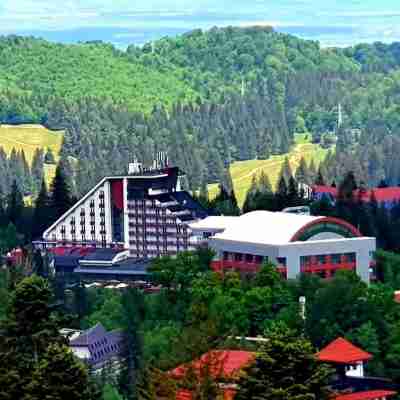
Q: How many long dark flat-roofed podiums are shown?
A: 1